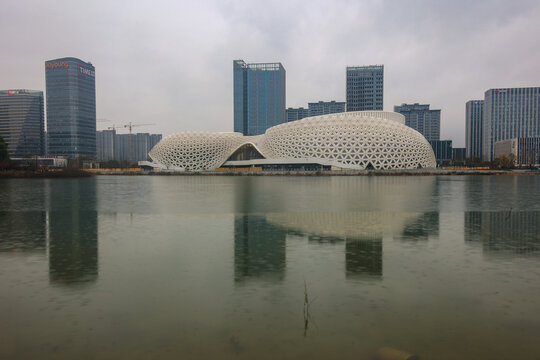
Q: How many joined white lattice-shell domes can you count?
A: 2